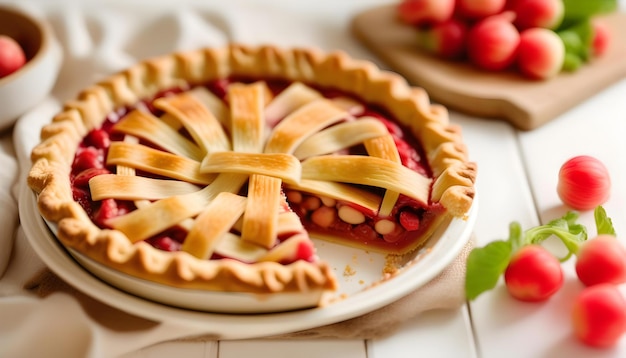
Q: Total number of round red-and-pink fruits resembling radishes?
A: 12